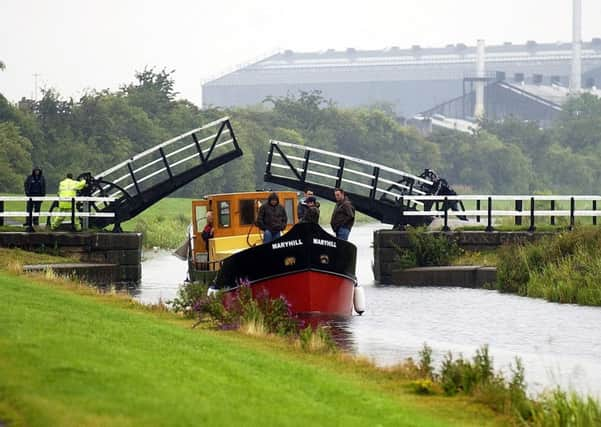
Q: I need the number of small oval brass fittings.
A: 2